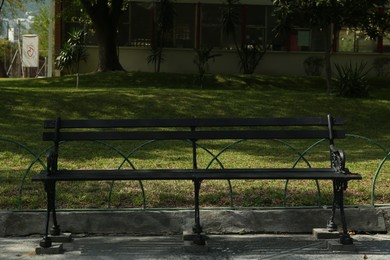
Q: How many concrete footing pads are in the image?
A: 6